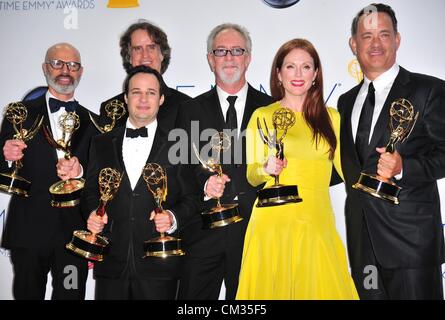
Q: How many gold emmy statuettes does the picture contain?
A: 8